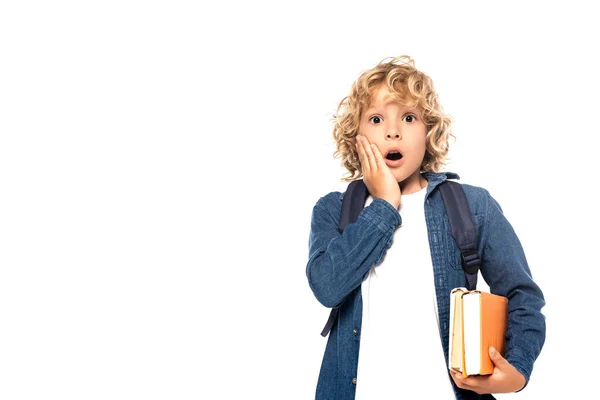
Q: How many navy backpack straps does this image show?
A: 2